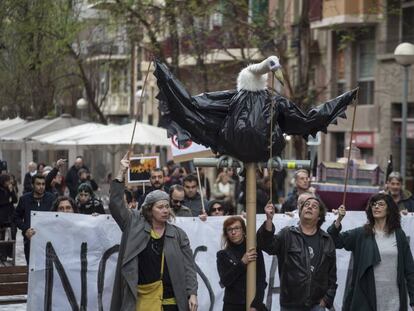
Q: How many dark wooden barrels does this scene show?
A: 0